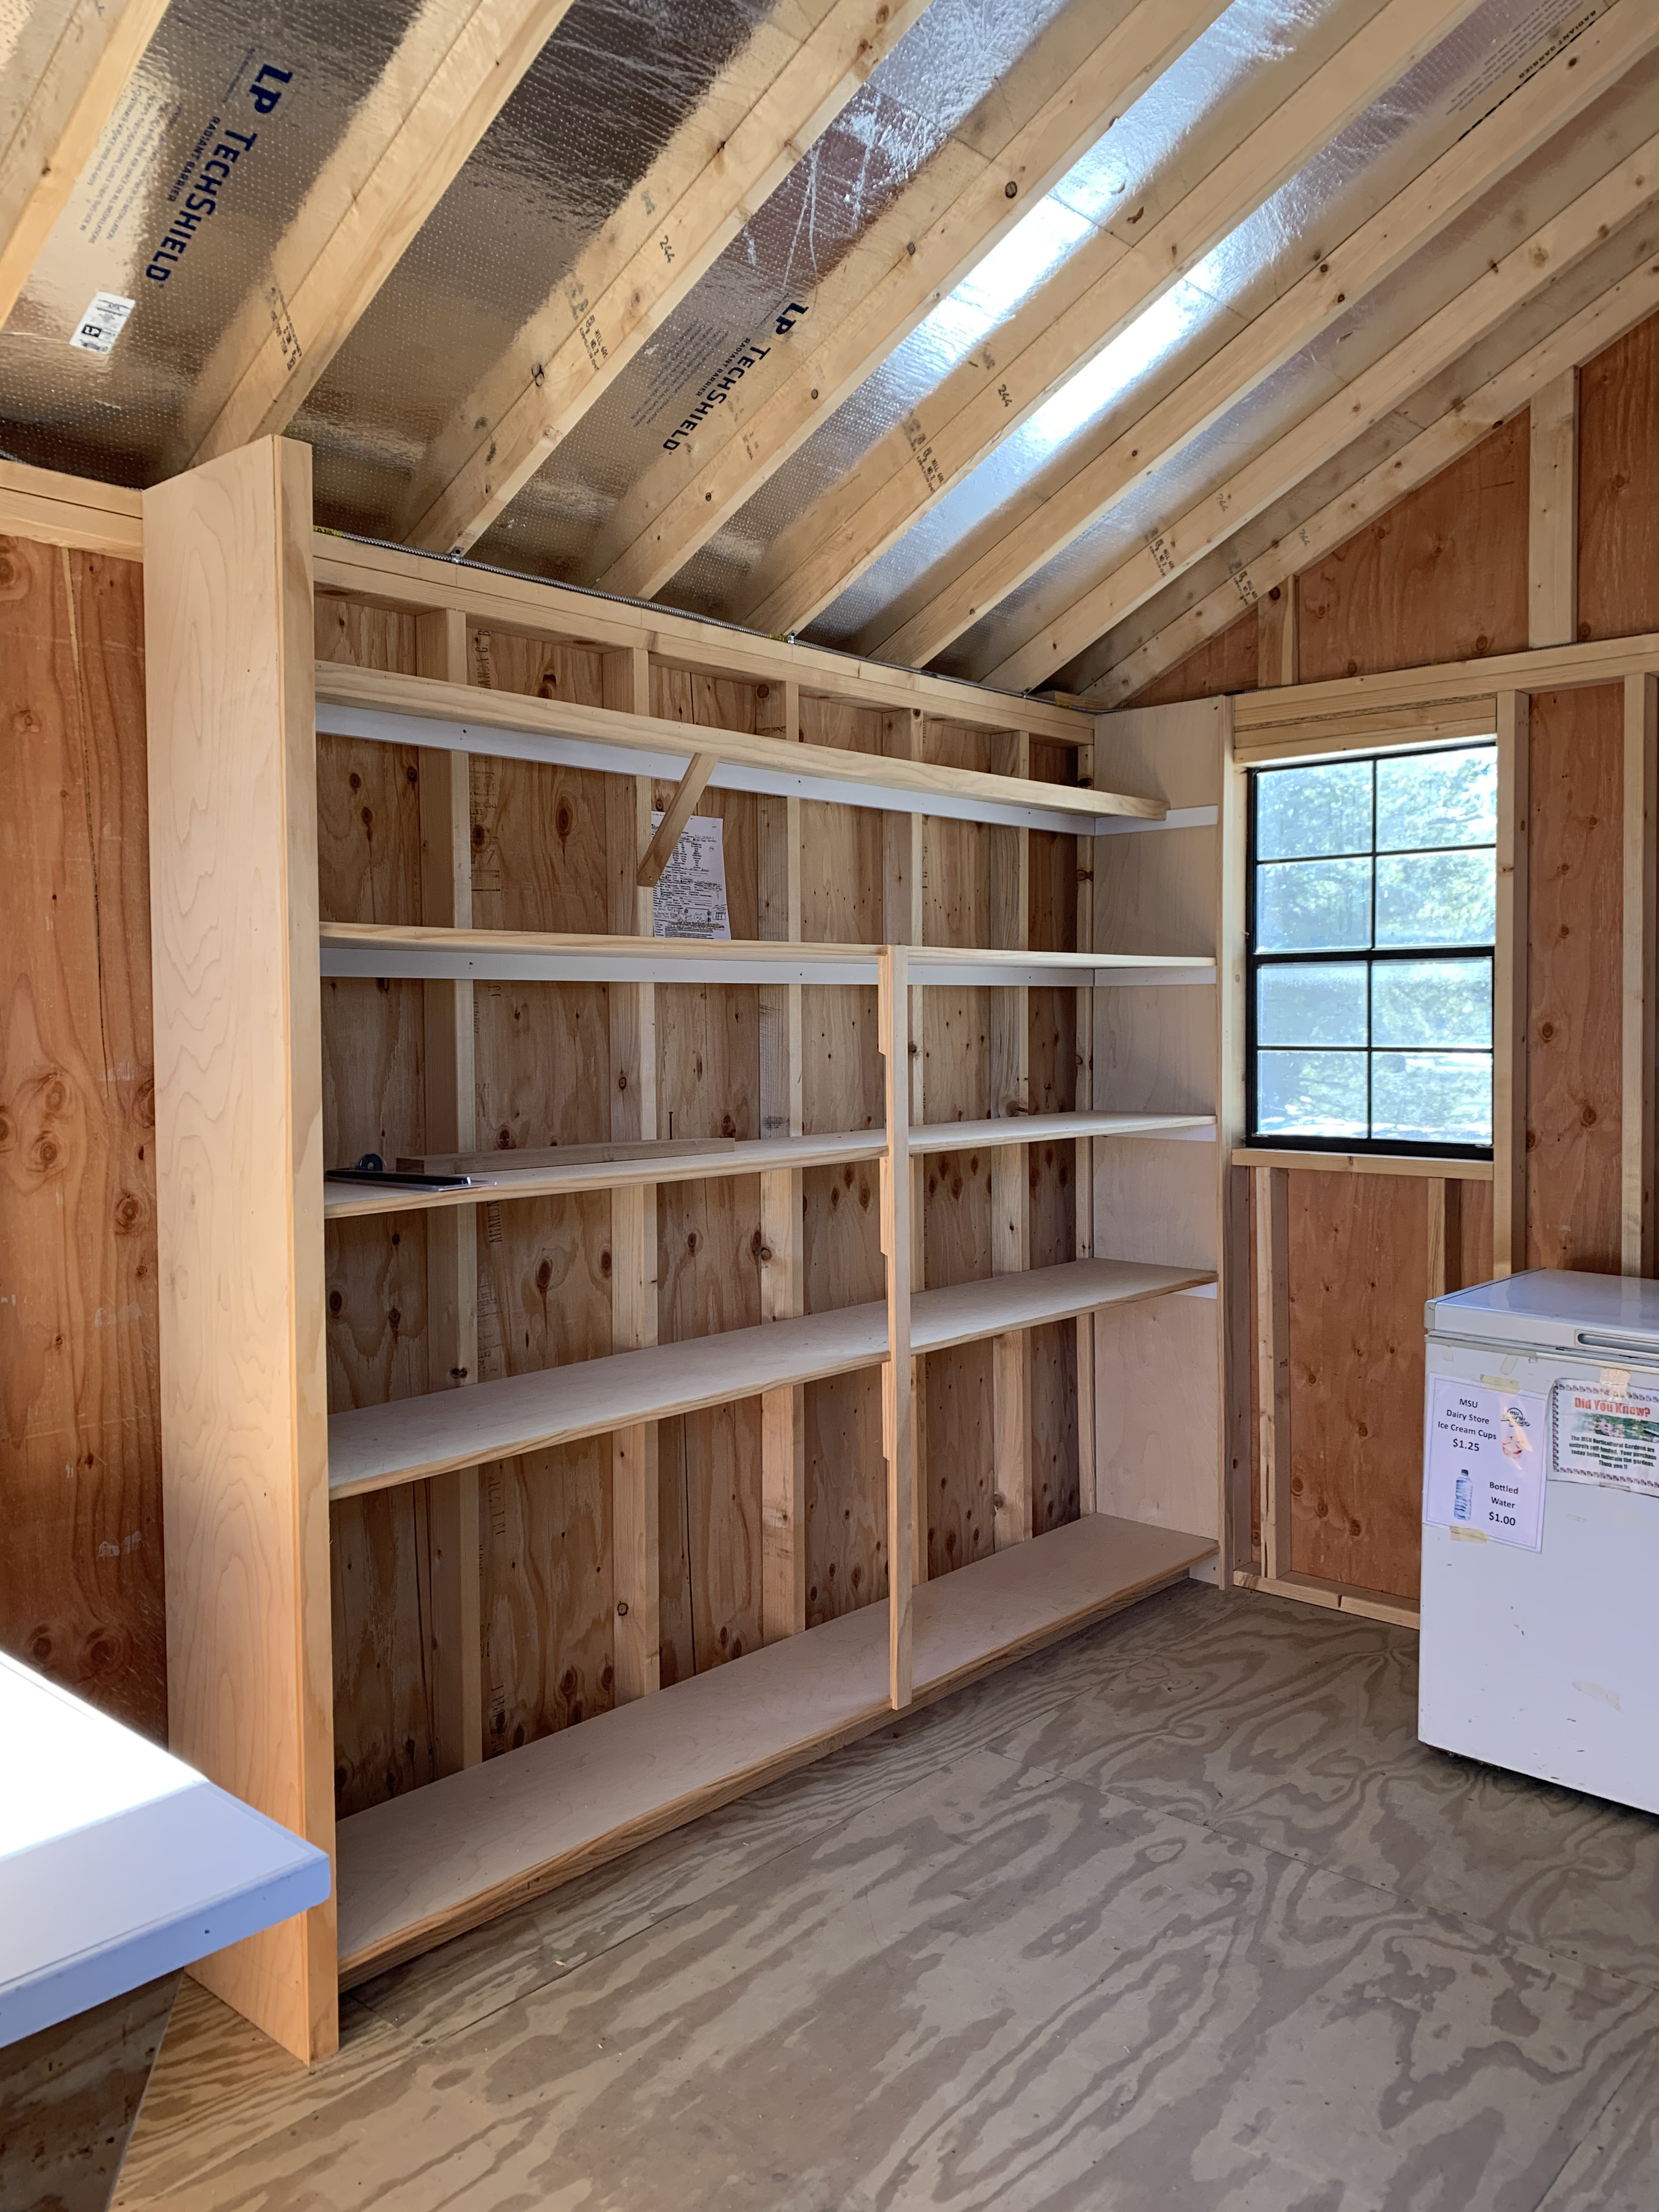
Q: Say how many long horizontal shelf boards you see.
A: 5